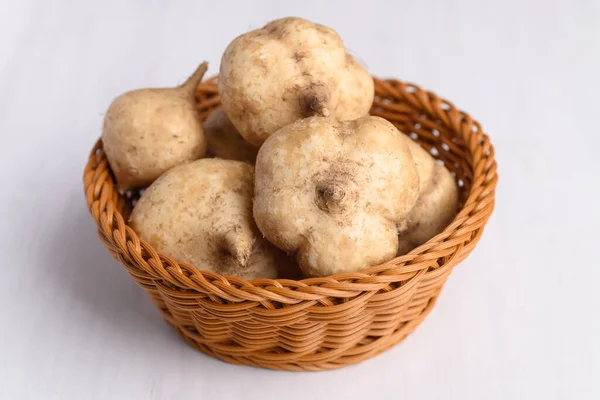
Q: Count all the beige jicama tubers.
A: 6